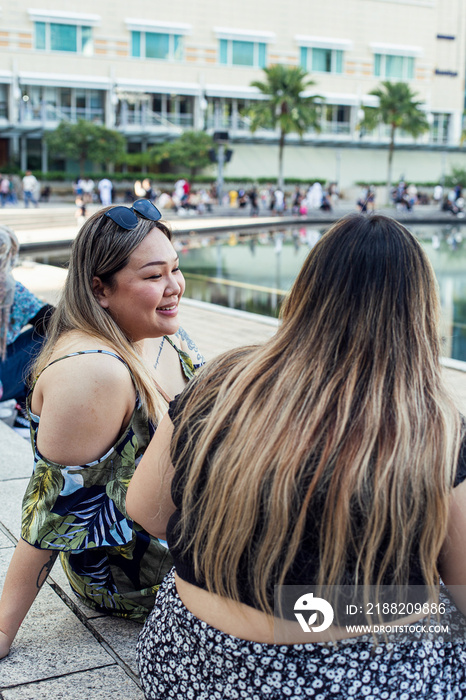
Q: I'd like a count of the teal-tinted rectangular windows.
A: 5